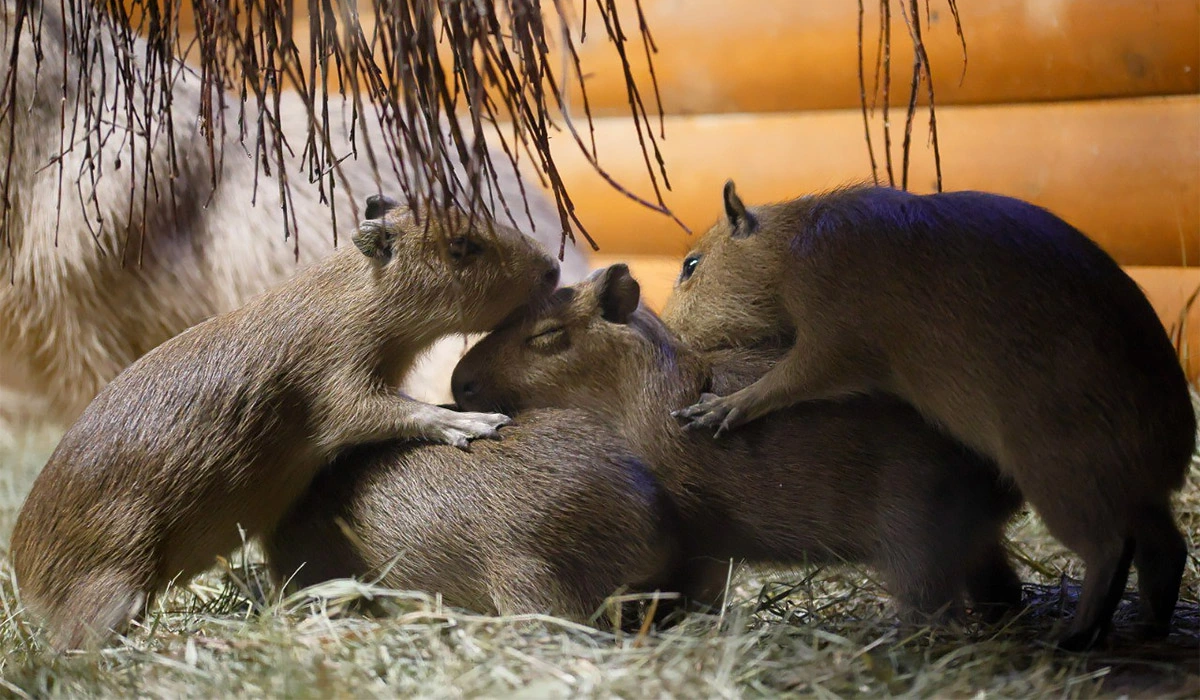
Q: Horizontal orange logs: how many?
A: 3